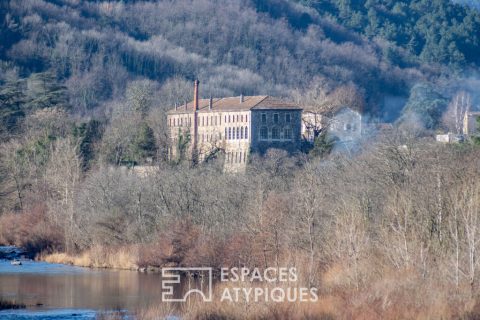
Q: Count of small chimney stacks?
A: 4